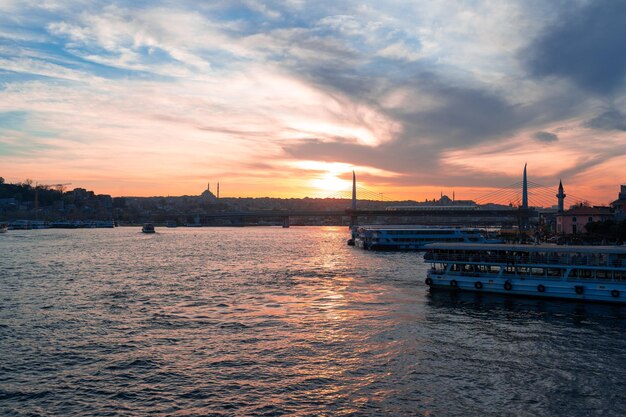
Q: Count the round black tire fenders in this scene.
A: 7